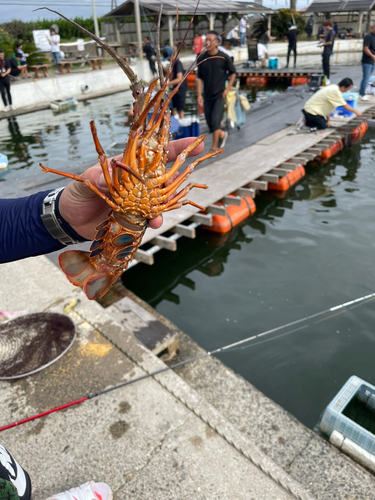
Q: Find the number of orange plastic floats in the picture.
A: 7